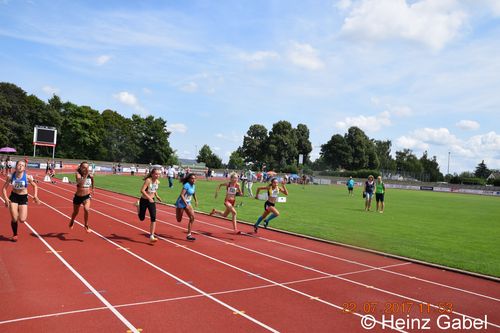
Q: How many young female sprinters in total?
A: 6